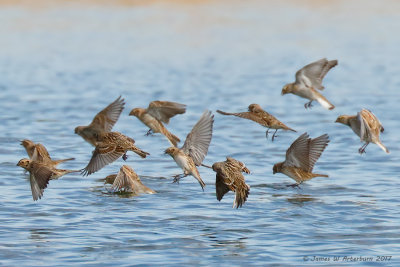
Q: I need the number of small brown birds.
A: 12